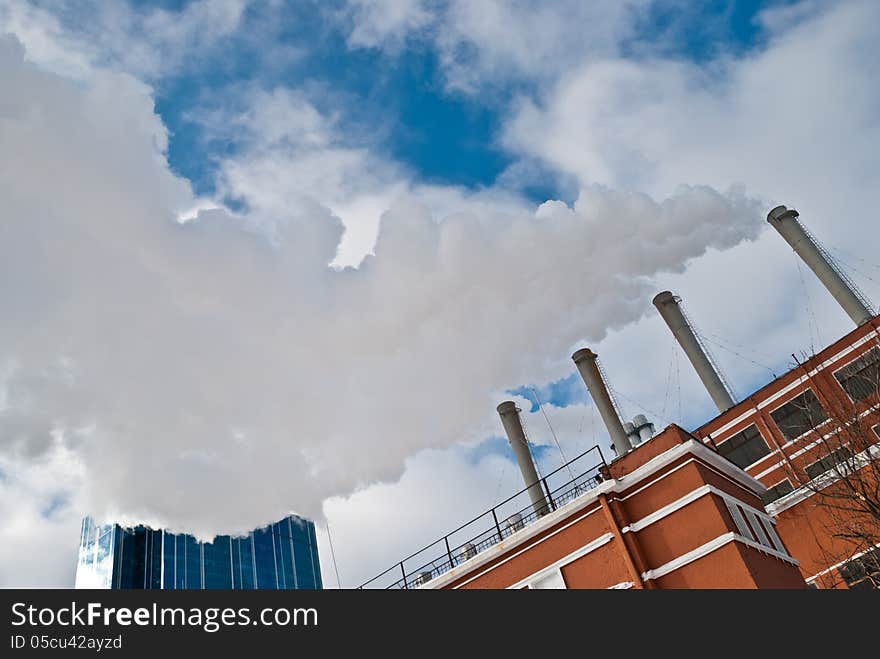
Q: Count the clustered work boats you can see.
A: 0